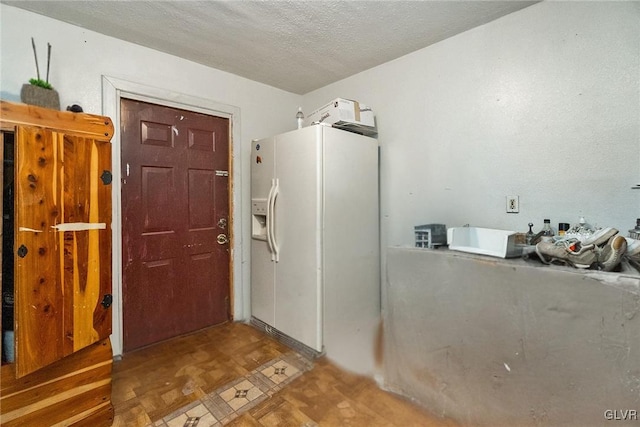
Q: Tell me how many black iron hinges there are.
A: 2